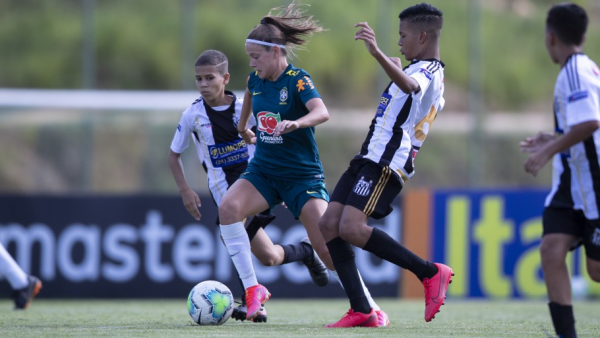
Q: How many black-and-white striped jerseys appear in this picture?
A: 3